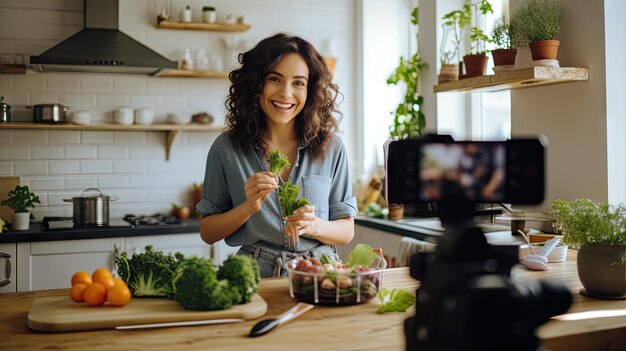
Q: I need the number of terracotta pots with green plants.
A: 3